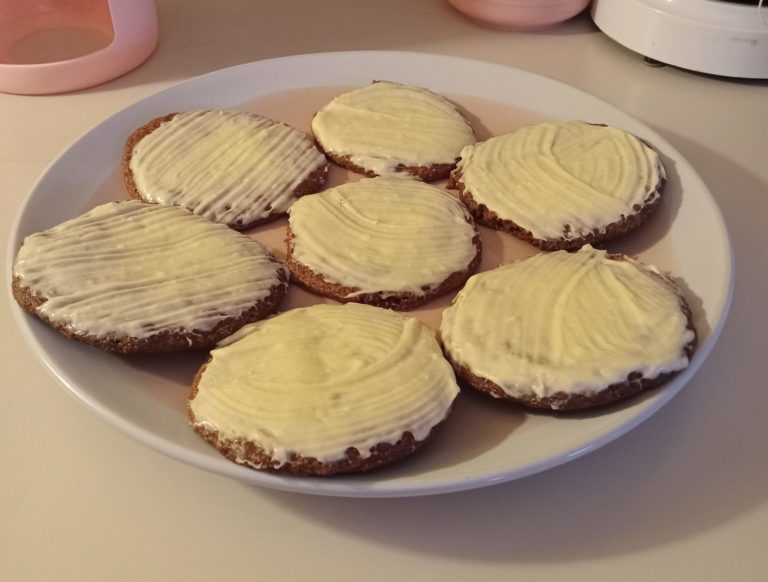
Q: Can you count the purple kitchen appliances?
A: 0